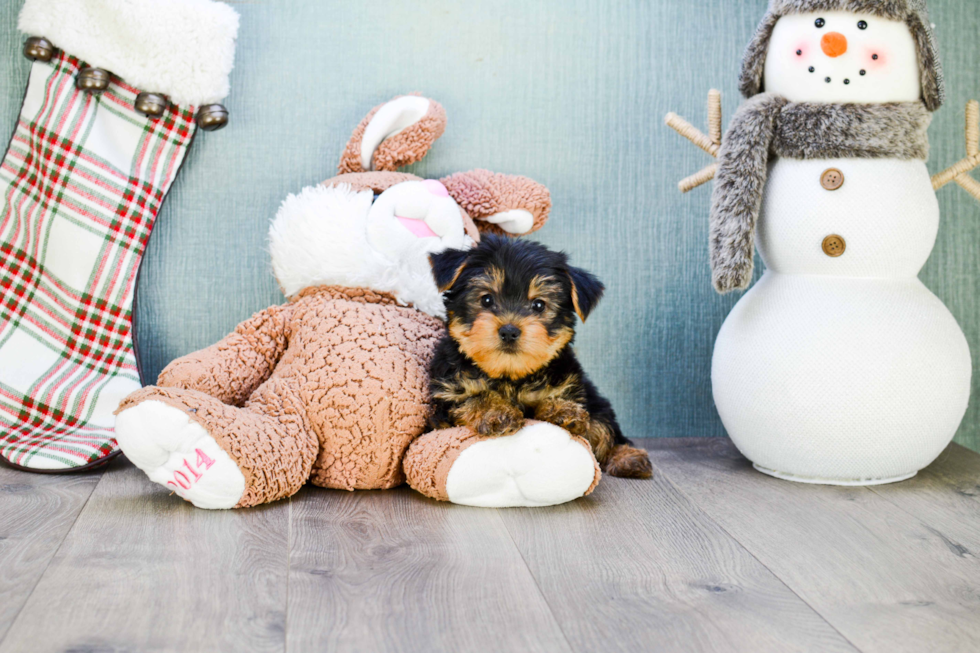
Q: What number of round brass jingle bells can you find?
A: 4